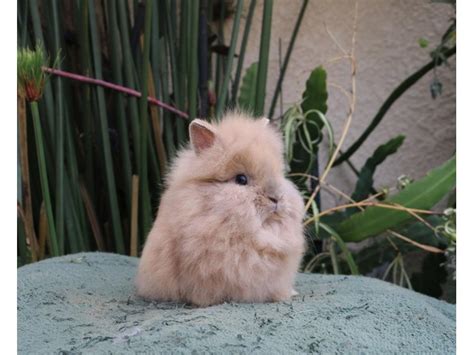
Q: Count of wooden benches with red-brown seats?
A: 0